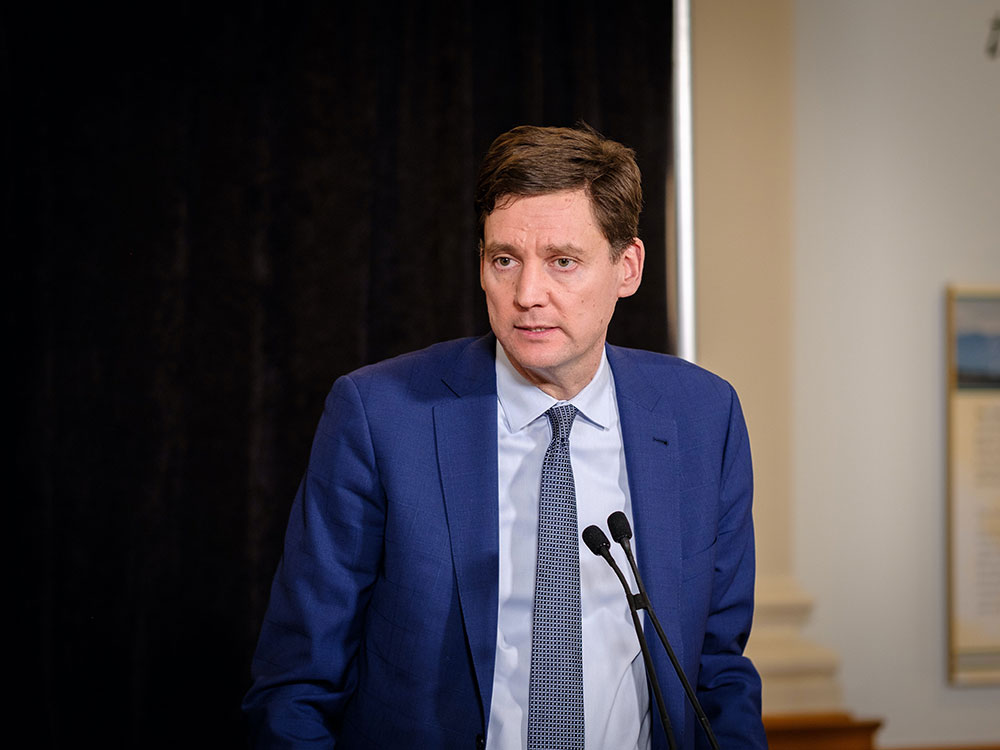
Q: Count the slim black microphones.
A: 2